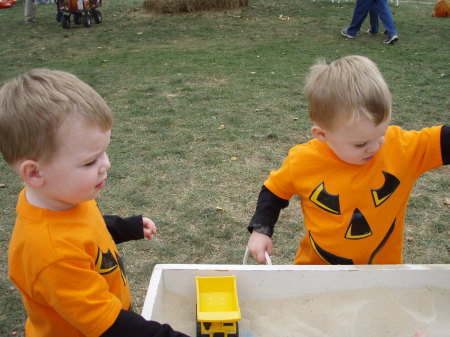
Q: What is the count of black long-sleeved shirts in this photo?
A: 2